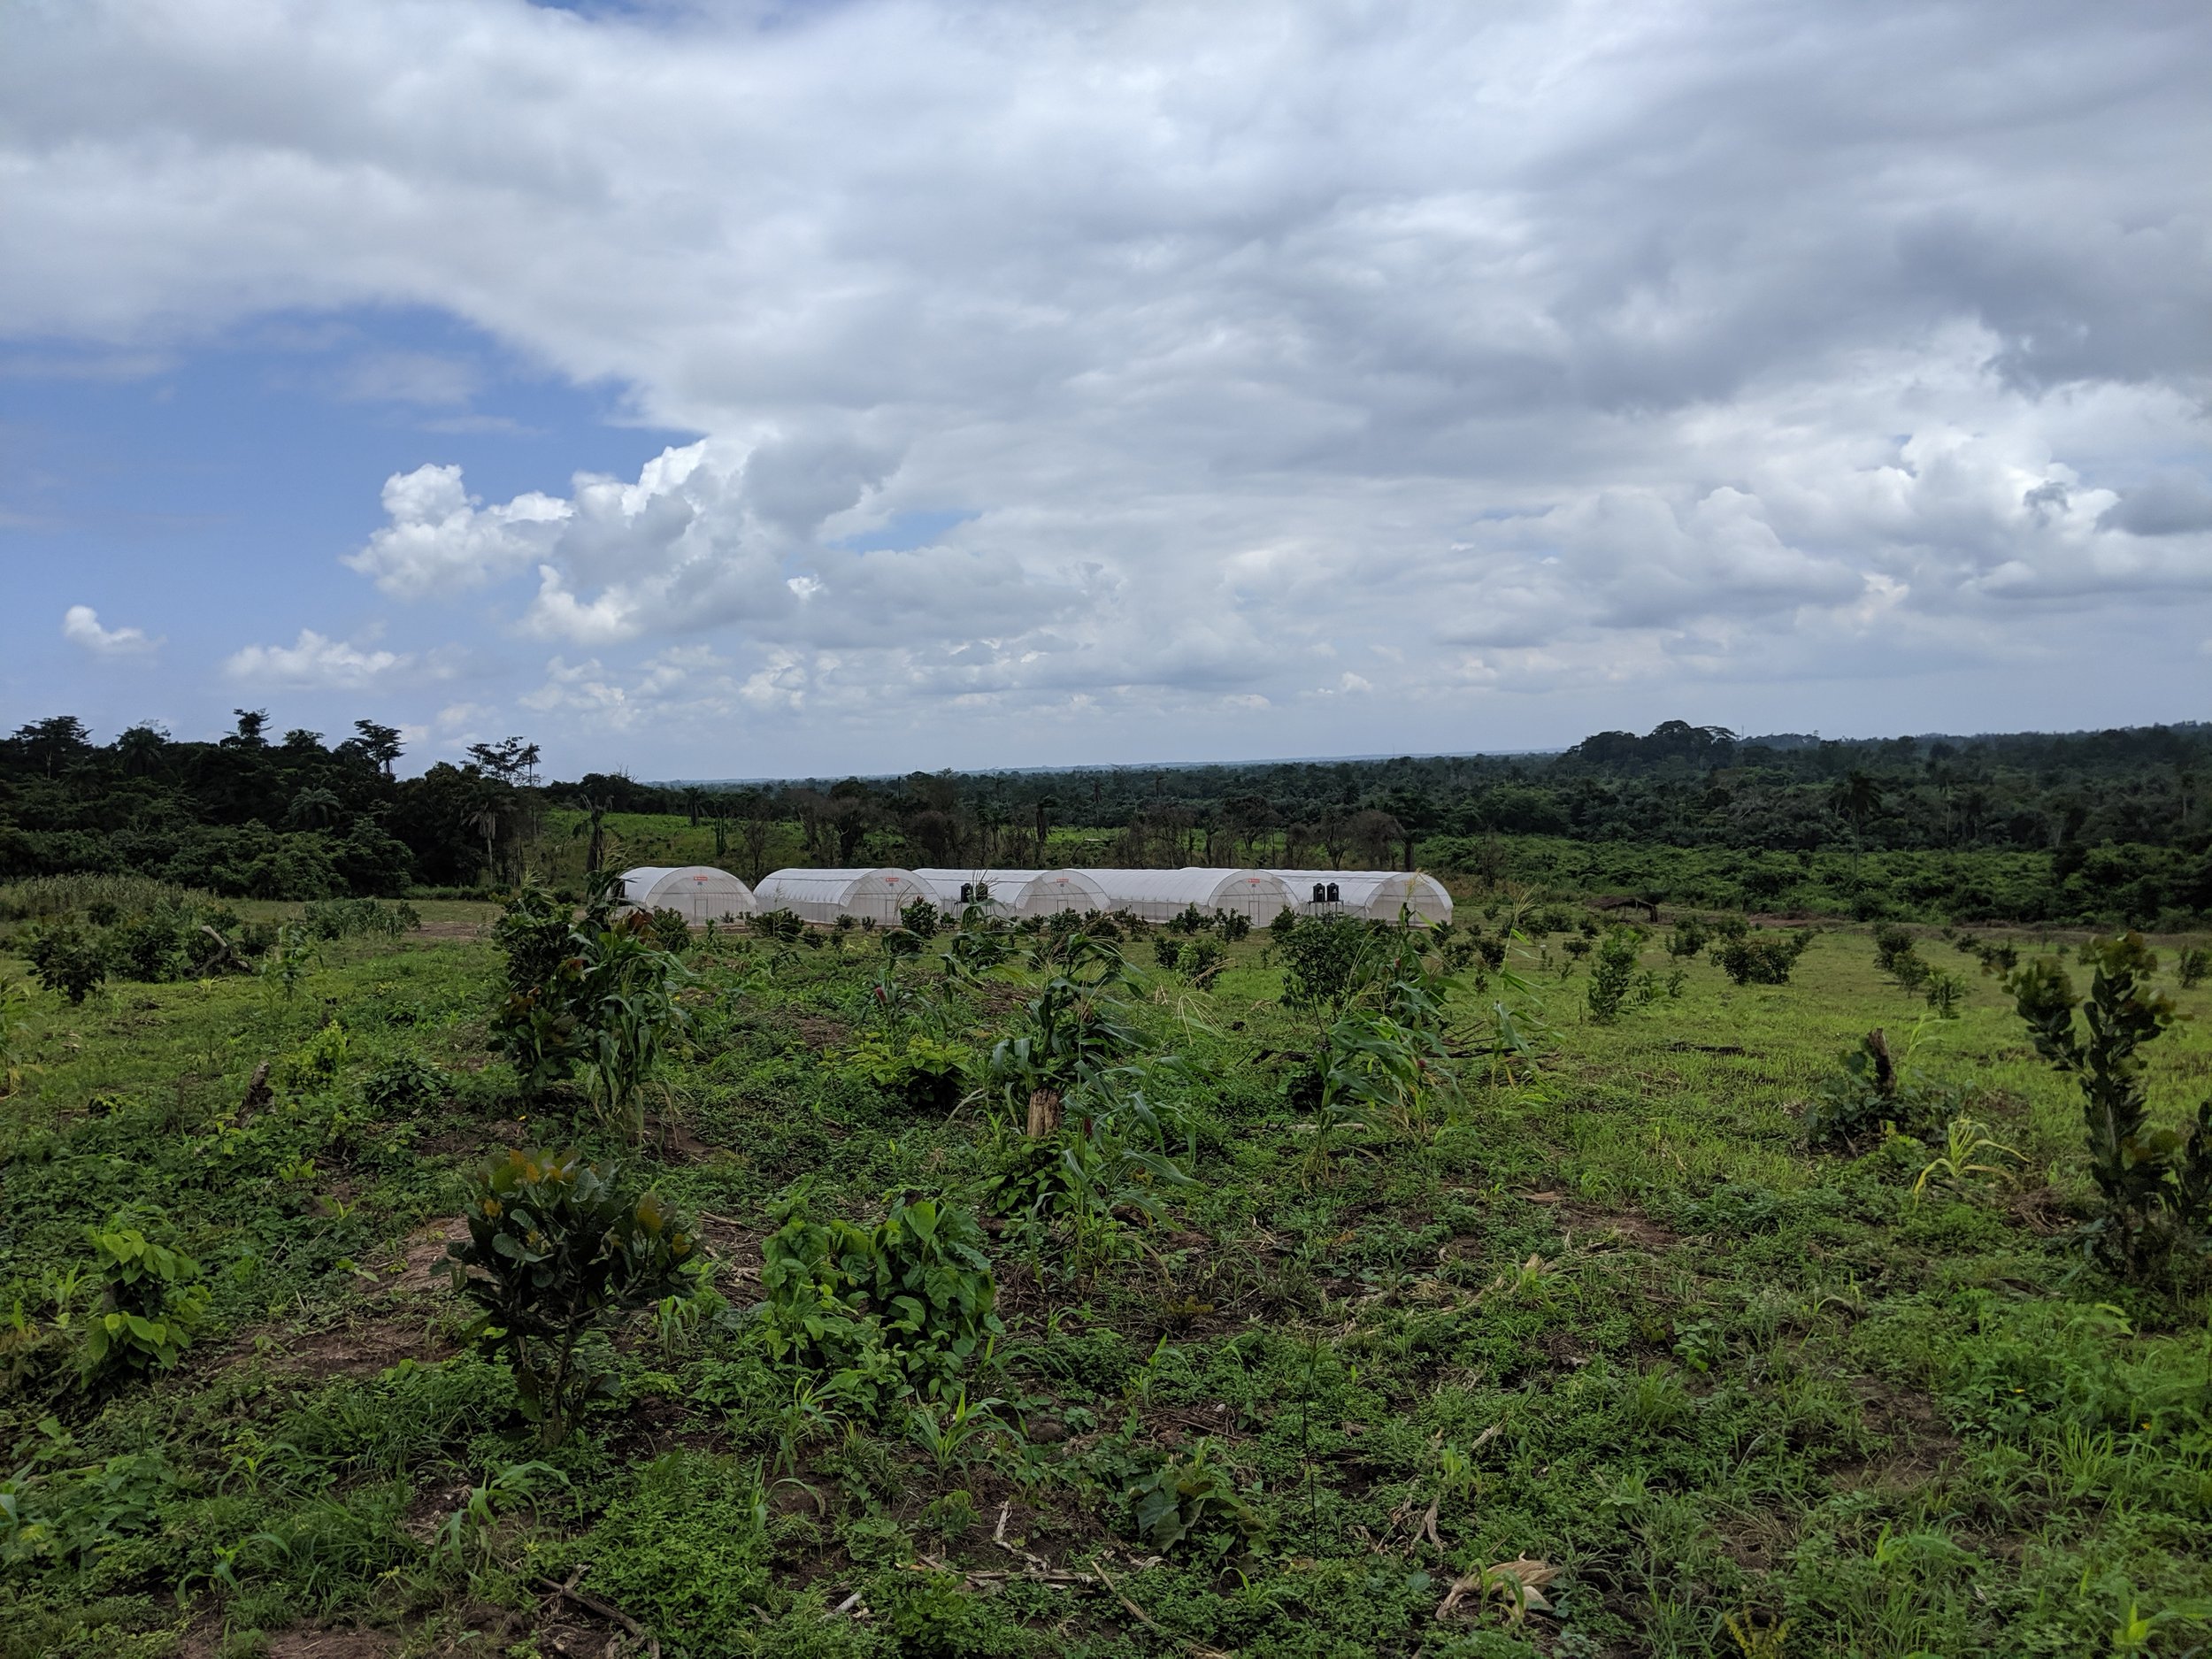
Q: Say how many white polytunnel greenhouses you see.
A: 5